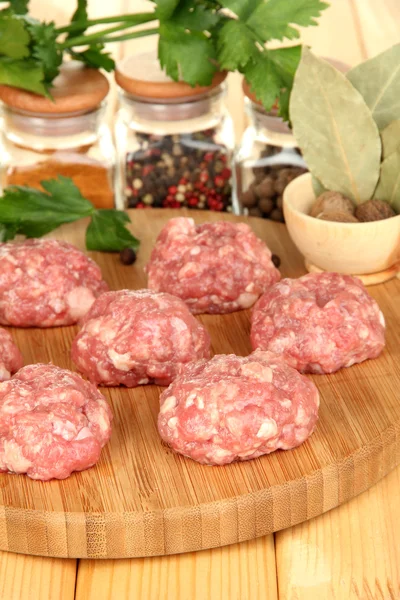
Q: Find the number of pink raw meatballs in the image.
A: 7